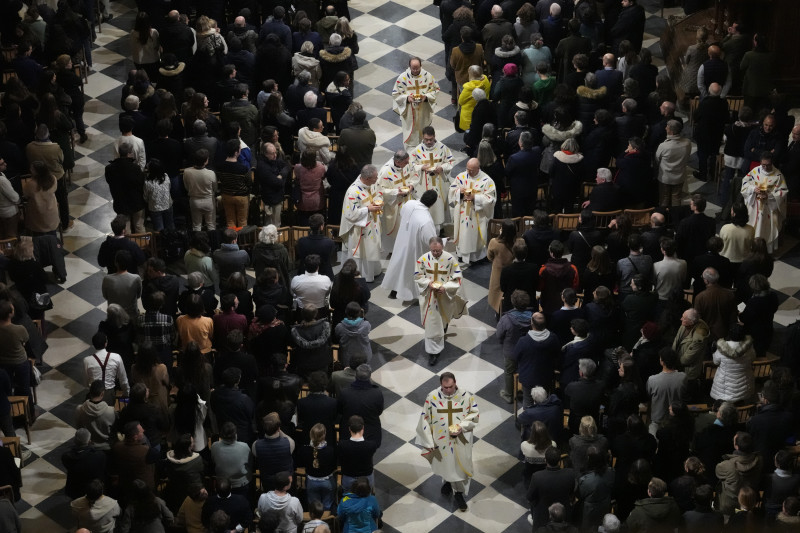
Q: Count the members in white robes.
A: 9